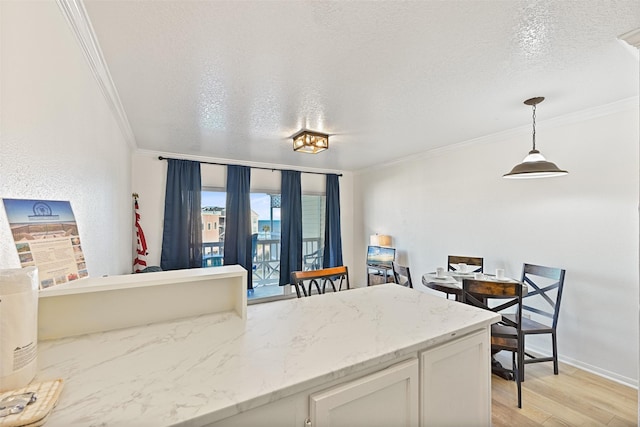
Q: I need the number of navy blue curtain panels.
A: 4